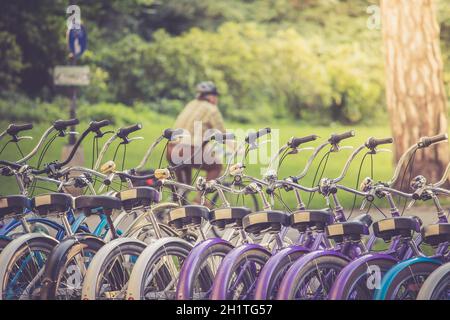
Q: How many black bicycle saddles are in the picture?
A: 11